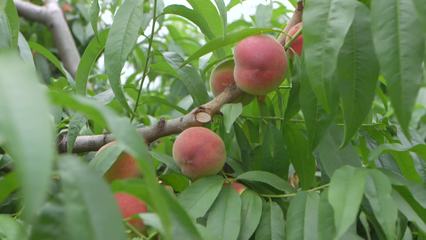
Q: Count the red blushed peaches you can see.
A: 7